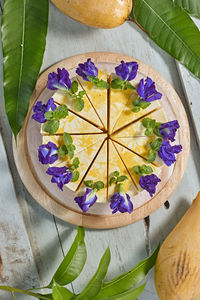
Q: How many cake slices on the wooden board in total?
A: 12